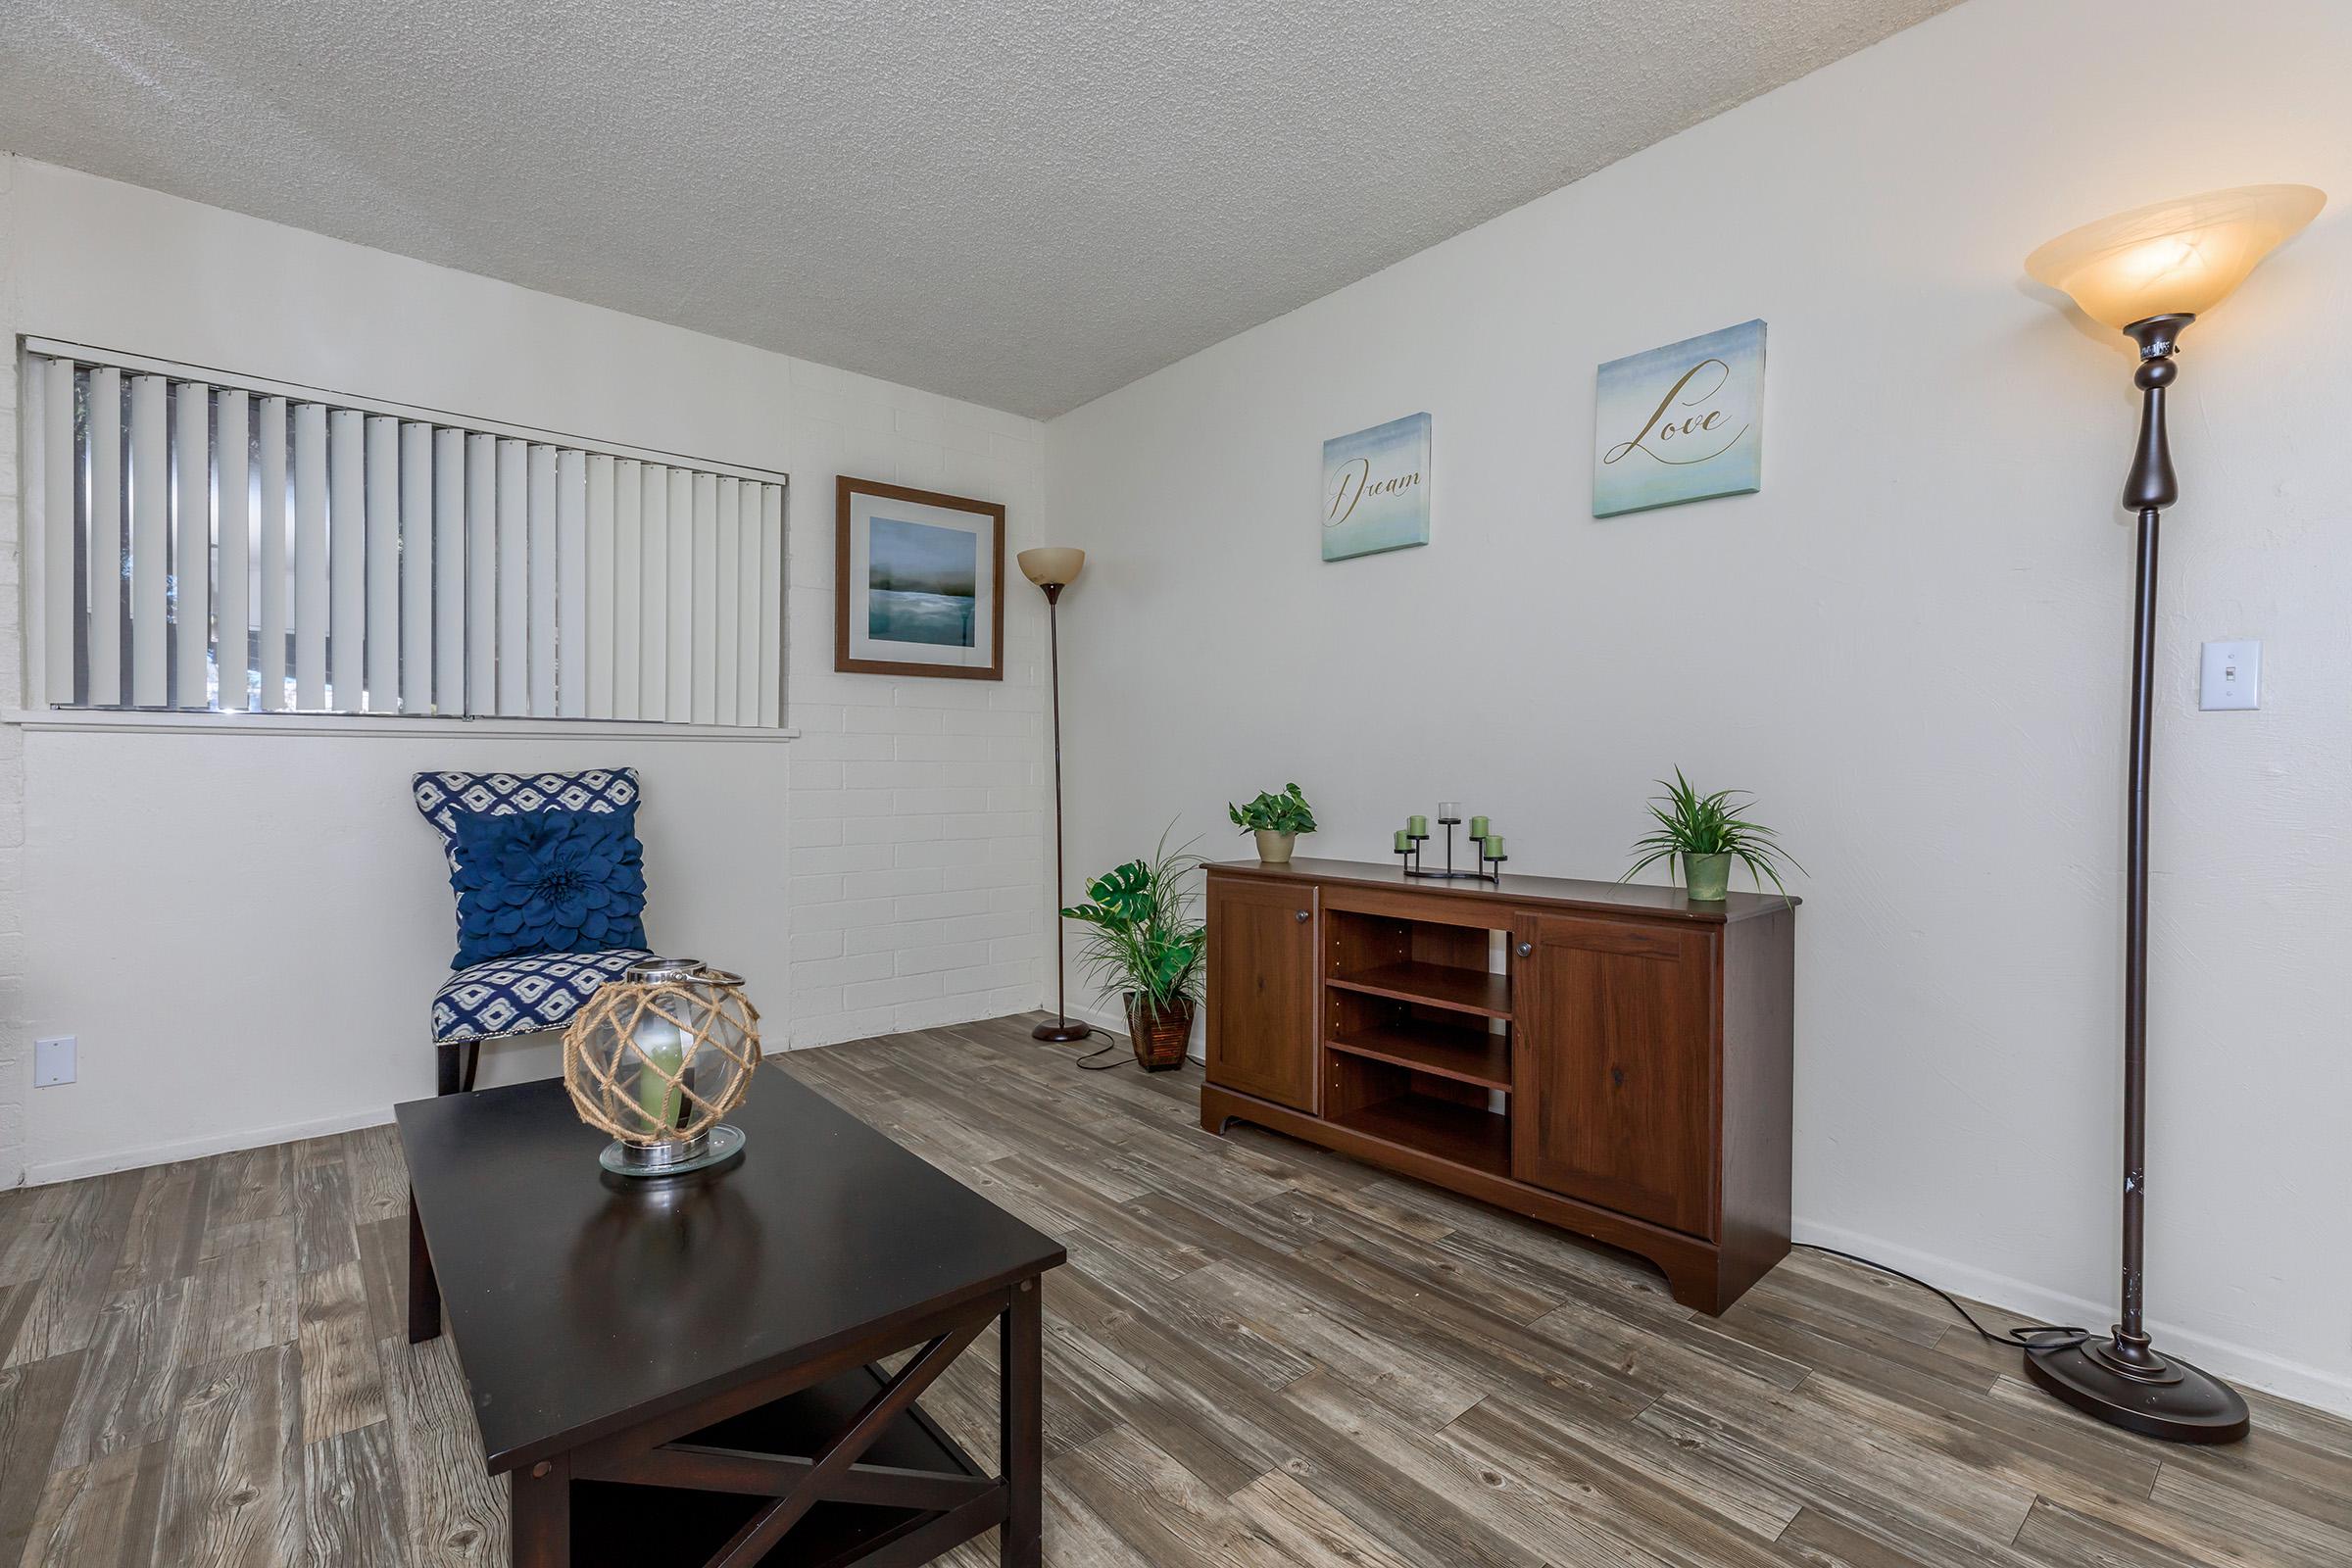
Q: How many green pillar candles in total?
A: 5